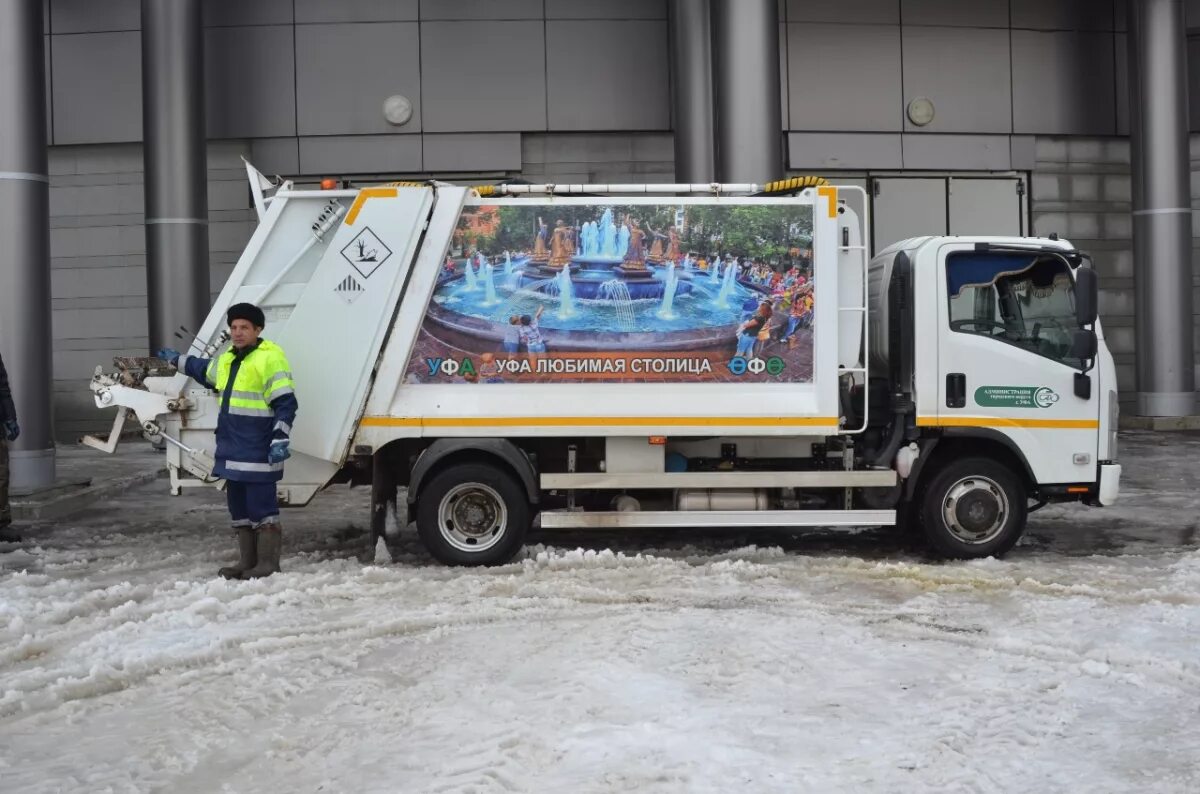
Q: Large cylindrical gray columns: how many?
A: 5